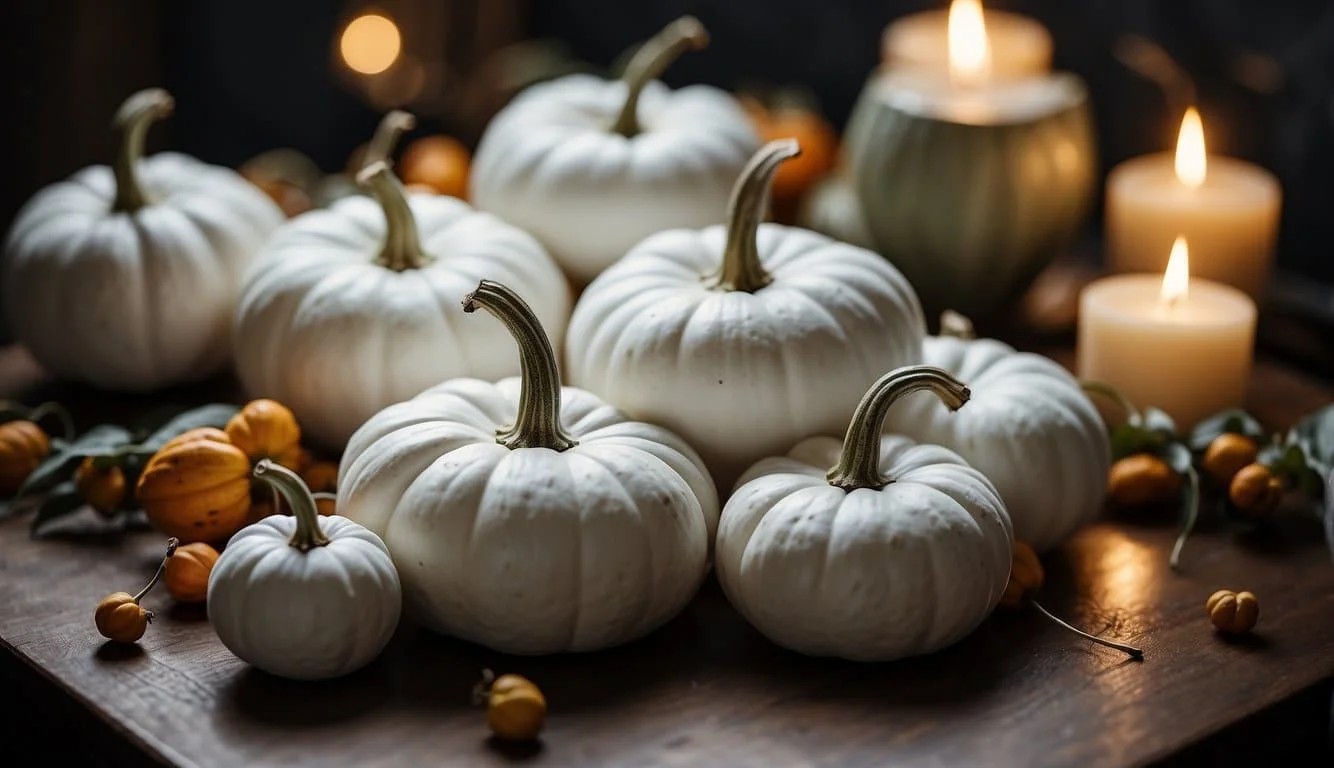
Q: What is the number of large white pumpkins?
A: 7